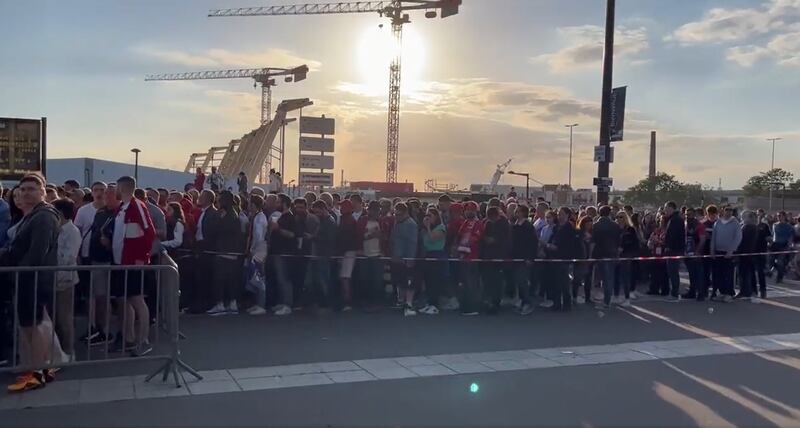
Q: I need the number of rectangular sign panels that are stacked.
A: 4